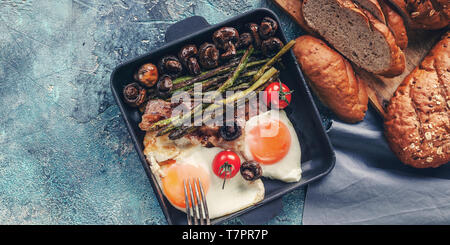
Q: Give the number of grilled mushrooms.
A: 13